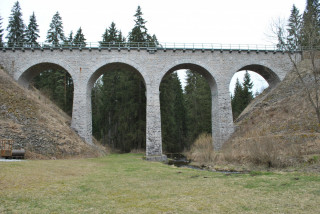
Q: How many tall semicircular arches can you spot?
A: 4